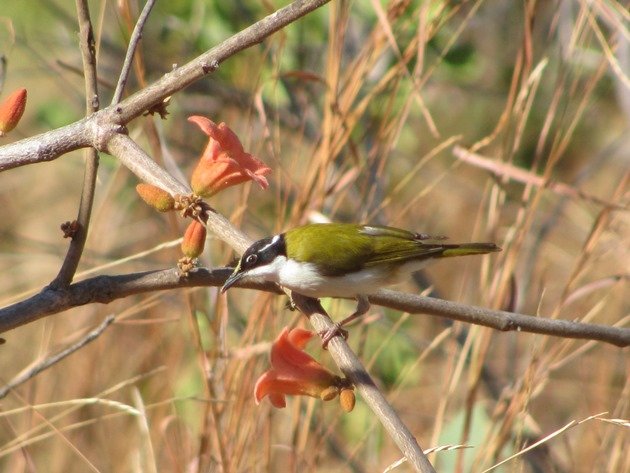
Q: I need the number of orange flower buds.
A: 5